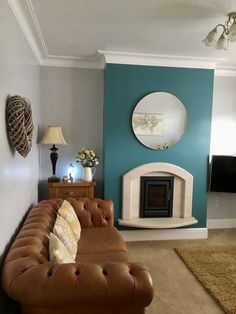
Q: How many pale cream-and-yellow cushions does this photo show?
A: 3